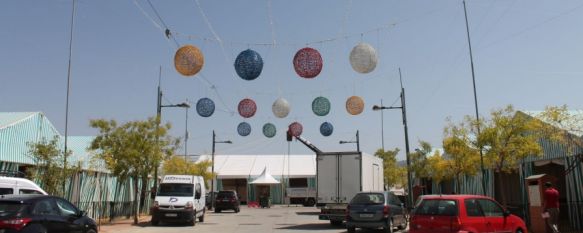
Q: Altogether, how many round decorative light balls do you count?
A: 13